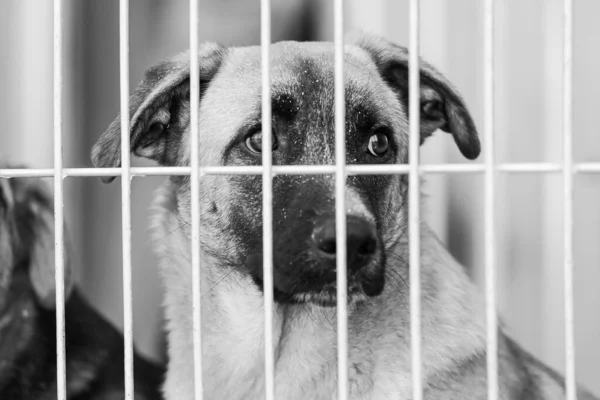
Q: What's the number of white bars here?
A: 9